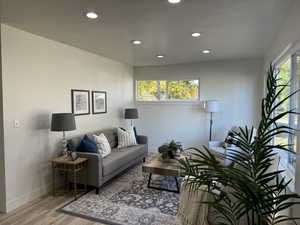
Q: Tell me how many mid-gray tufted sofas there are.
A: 1